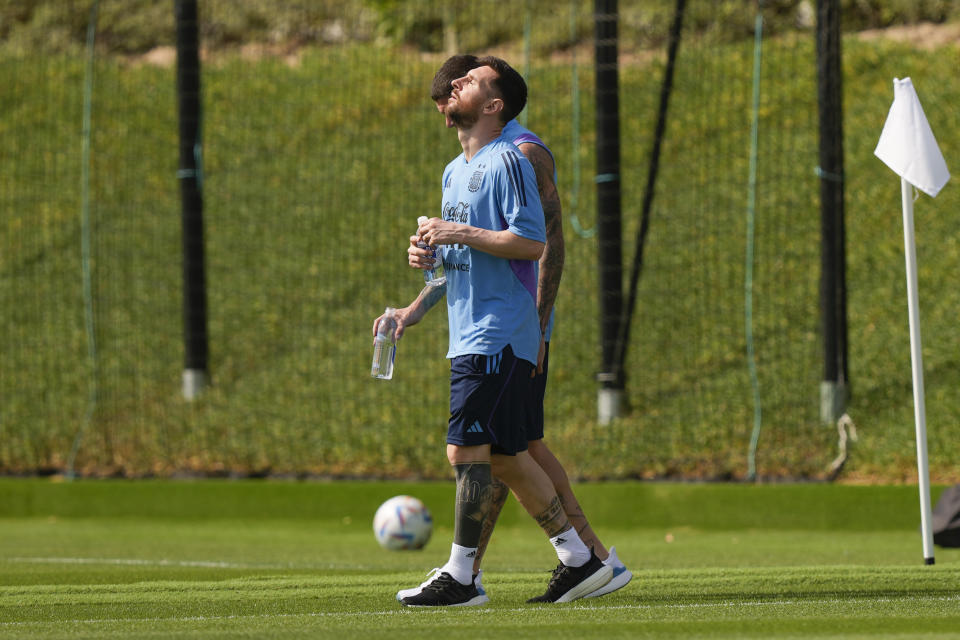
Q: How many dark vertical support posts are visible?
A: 3